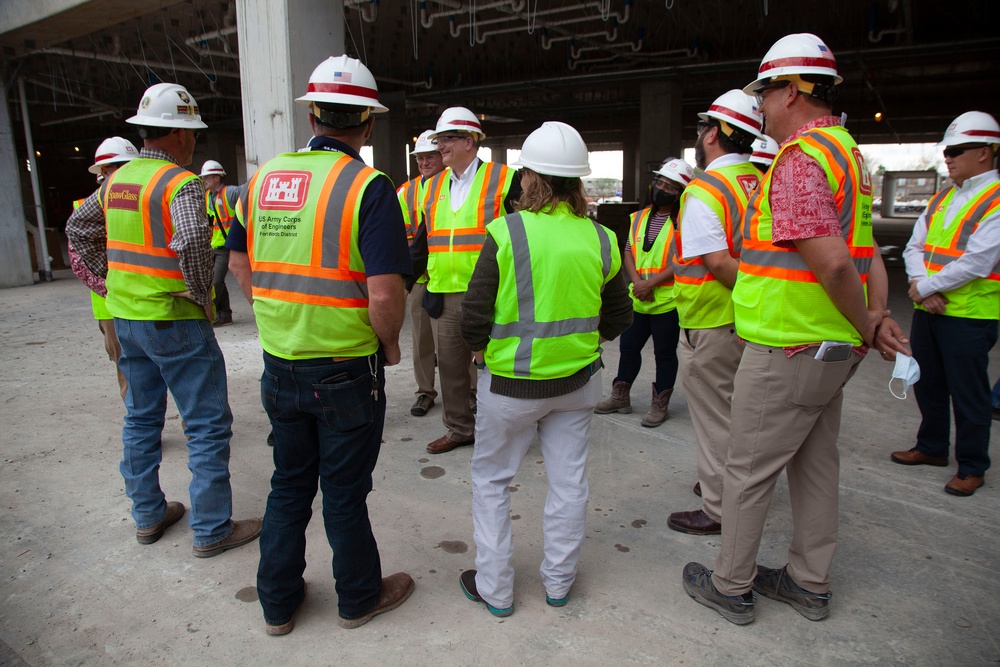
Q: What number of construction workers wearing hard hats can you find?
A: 12